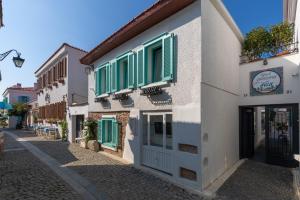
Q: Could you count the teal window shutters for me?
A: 8